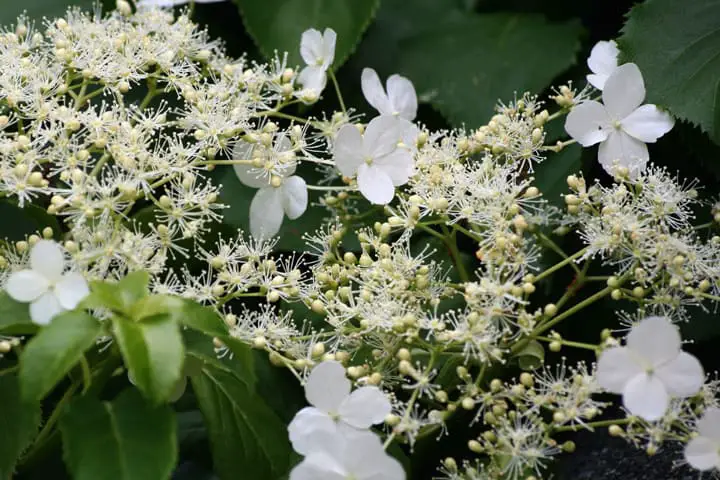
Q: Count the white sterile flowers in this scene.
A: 11